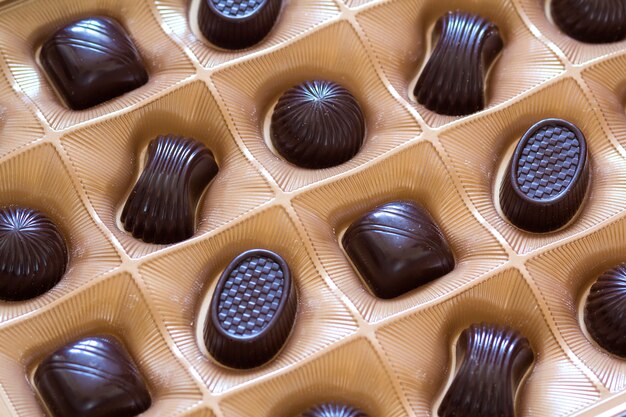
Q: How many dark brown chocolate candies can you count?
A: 14